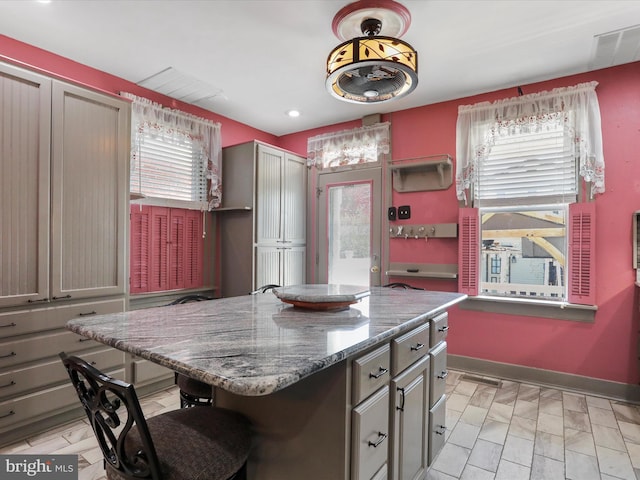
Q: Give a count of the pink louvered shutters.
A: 6